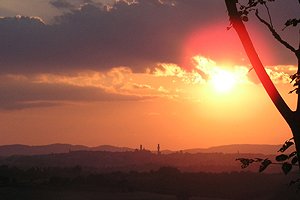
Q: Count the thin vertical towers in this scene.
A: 2